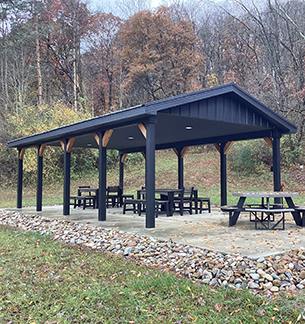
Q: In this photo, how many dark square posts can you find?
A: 9